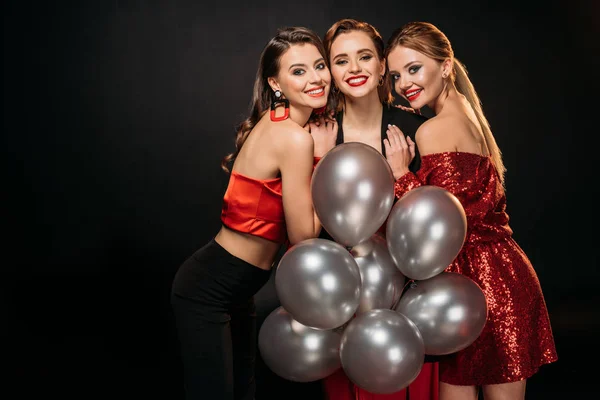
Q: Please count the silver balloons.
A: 7